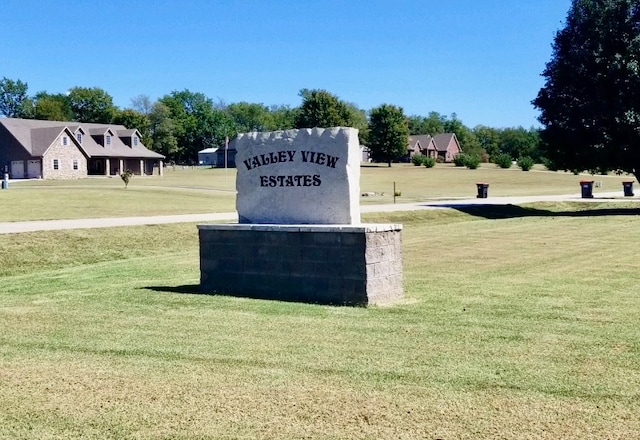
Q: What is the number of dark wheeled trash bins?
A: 3